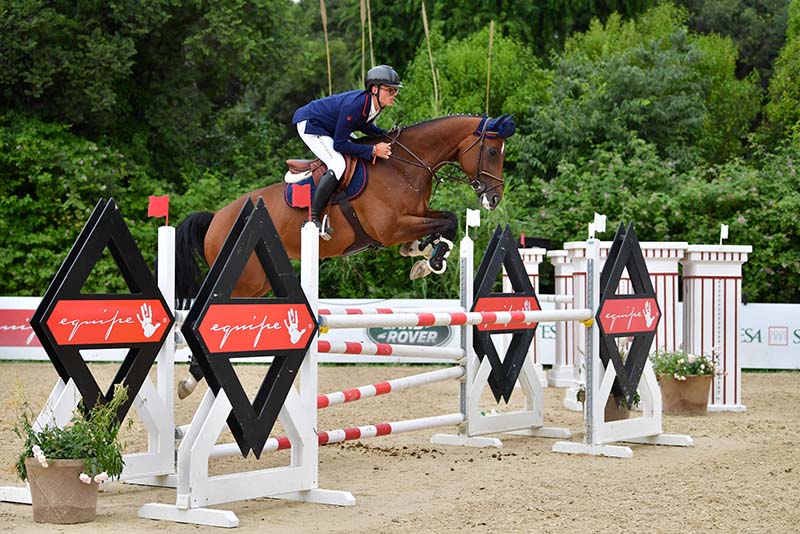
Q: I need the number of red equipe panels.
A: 4